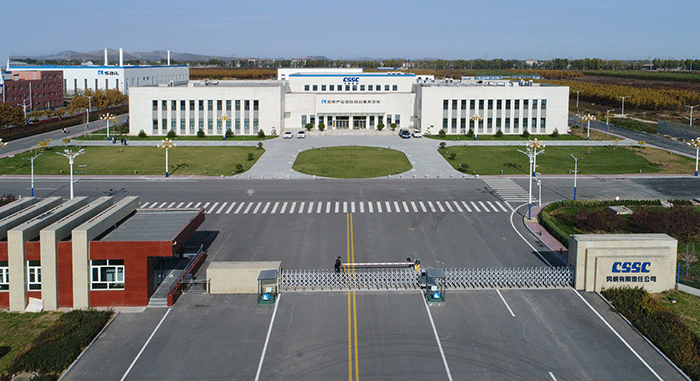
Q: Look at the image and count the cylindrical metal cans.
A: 0